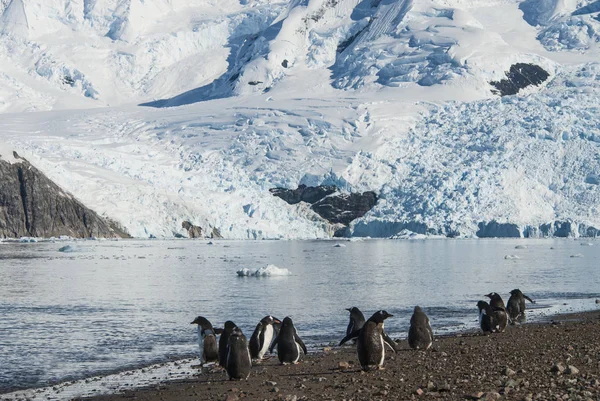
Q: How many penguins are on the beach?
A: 11